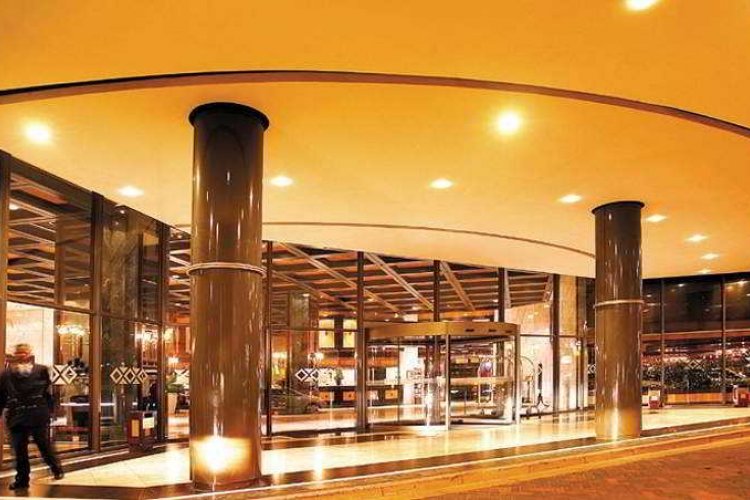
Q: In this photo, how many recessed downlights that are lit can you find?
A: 11